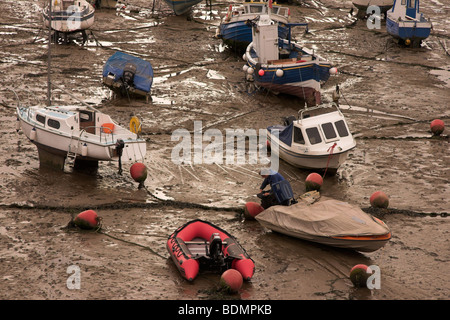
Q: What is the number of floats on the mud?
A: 8